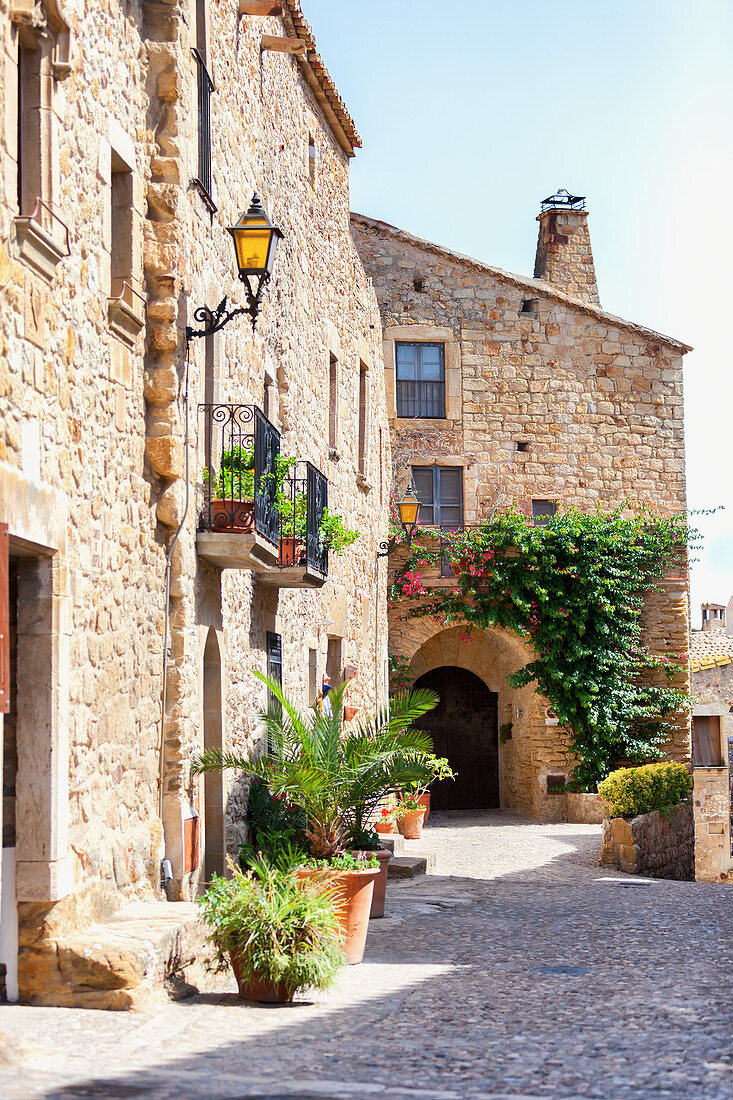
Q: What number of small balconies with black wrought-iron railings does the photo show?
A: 2